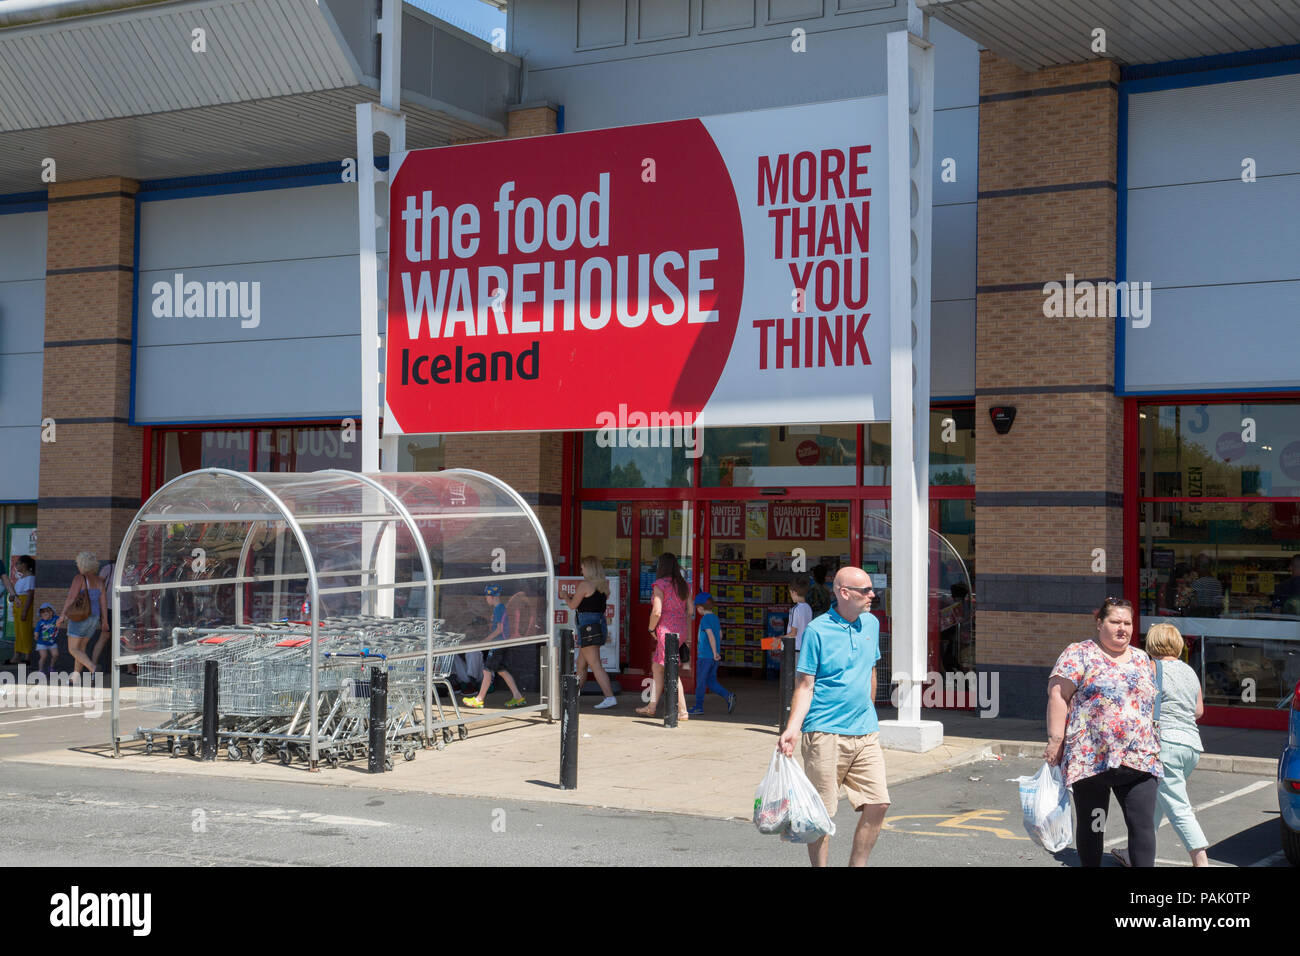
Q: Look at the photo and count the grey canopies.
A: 2